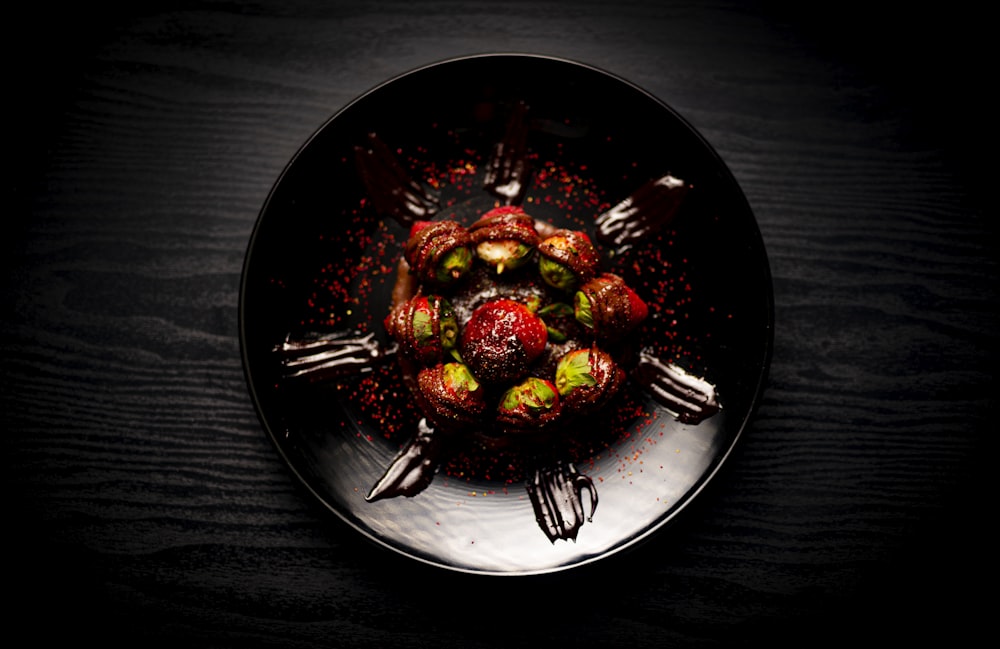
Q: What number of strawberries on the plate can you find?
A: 9